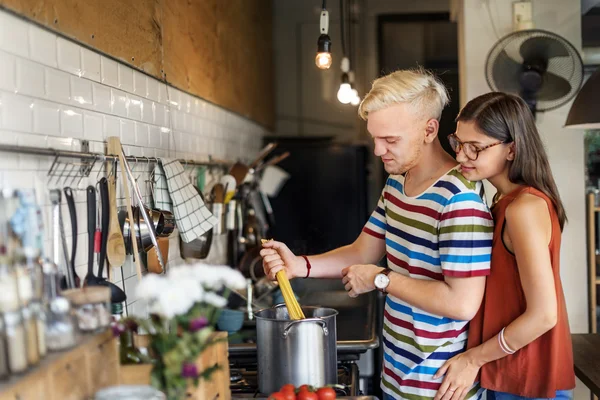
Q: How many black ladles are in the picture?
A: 3